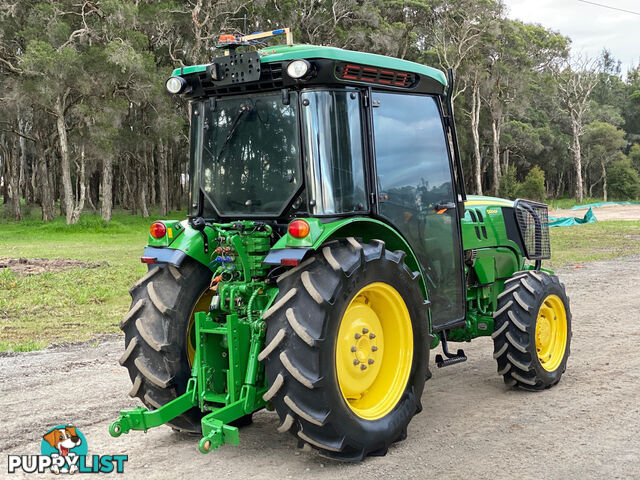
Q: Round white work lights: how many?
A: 2